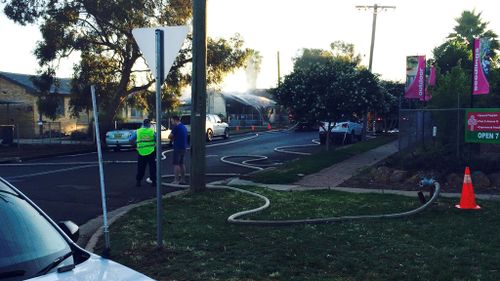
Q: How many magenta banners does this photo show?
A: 3